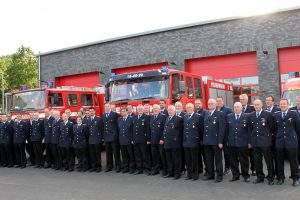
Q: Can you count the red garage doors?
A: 4